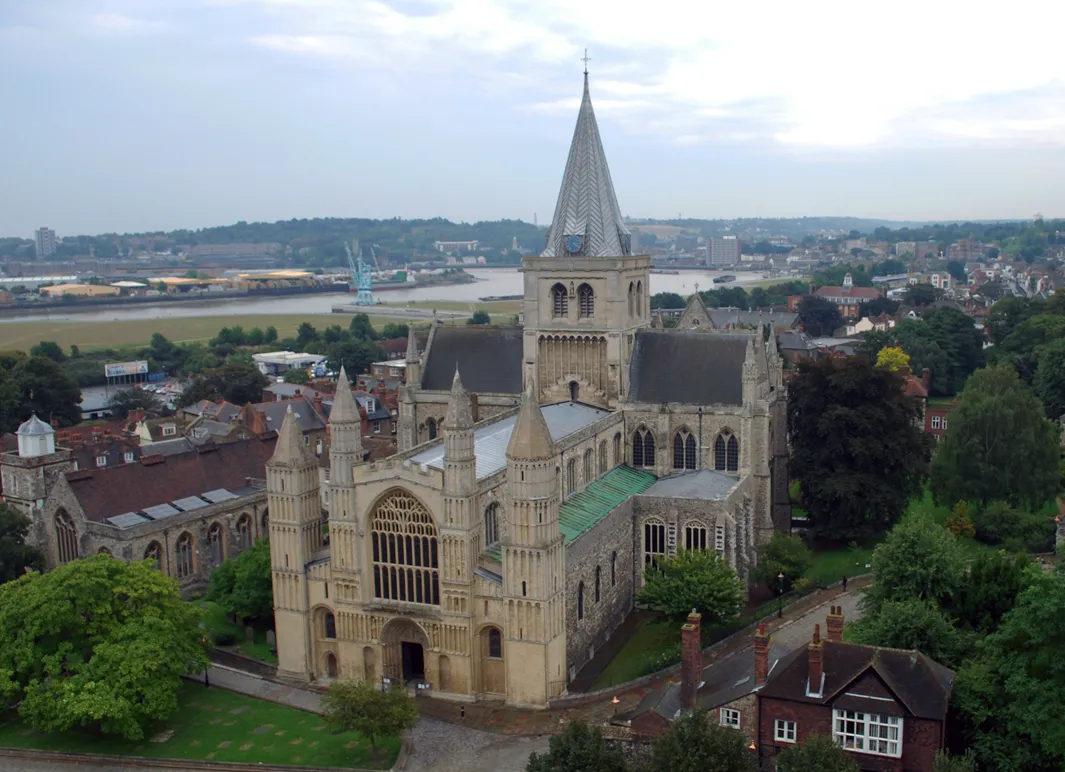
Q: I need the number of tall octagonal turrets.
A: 4